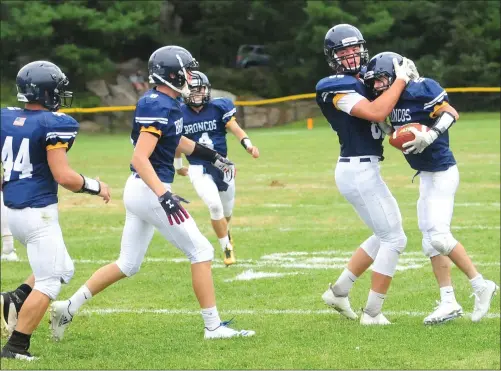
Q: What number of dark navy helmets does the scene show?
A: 5